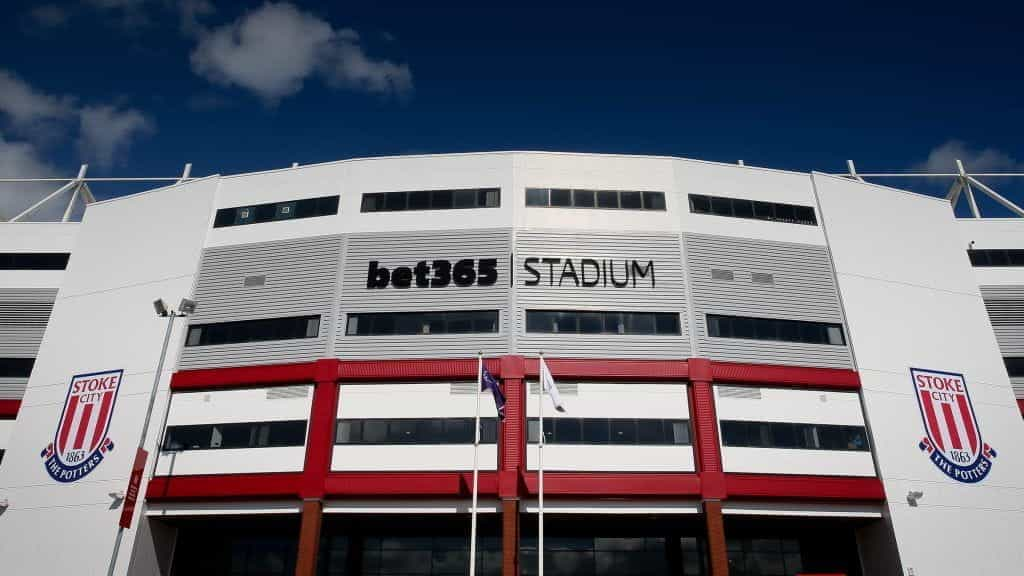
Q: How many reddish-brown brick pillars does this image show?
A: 3